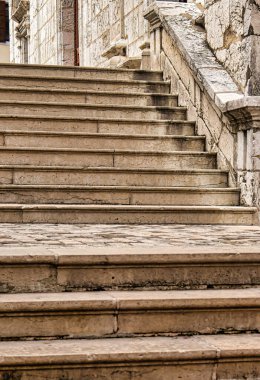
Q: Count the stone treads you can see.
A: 13